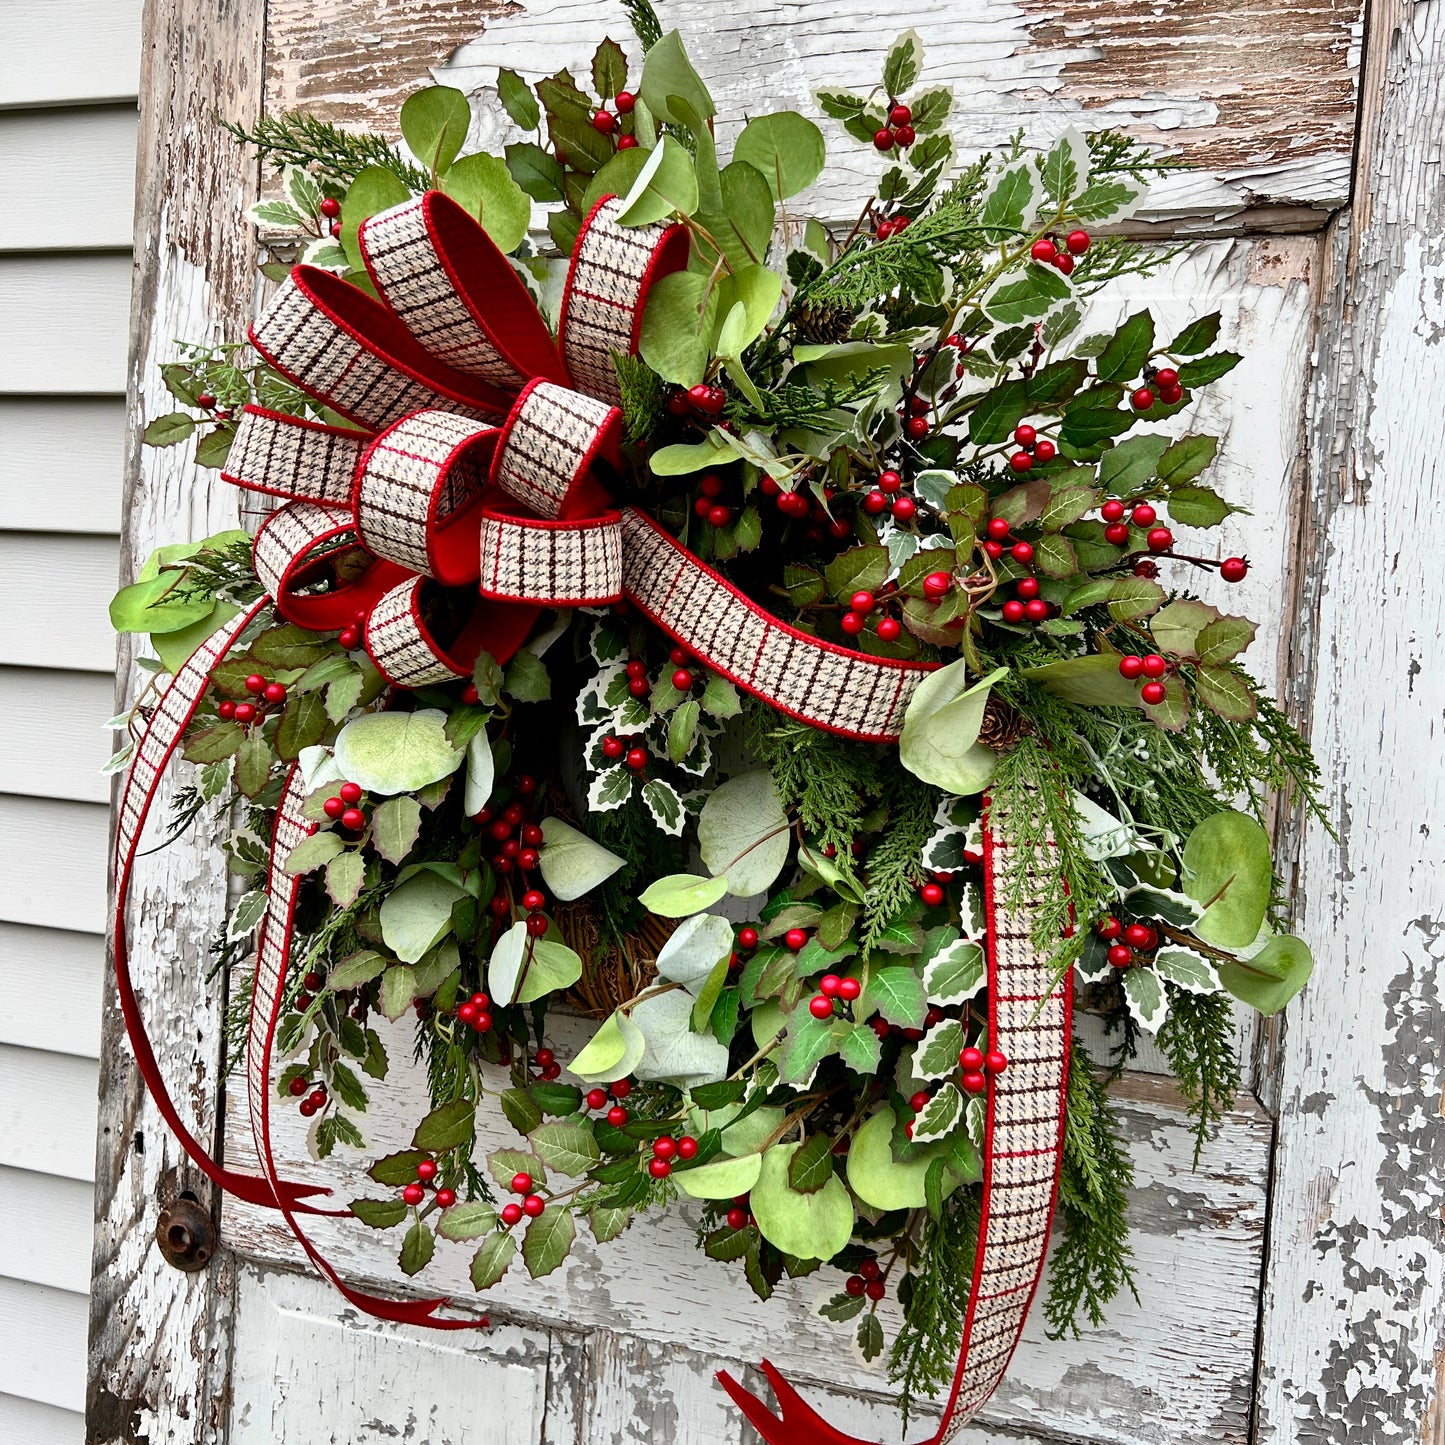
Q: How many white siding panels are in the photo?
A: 12